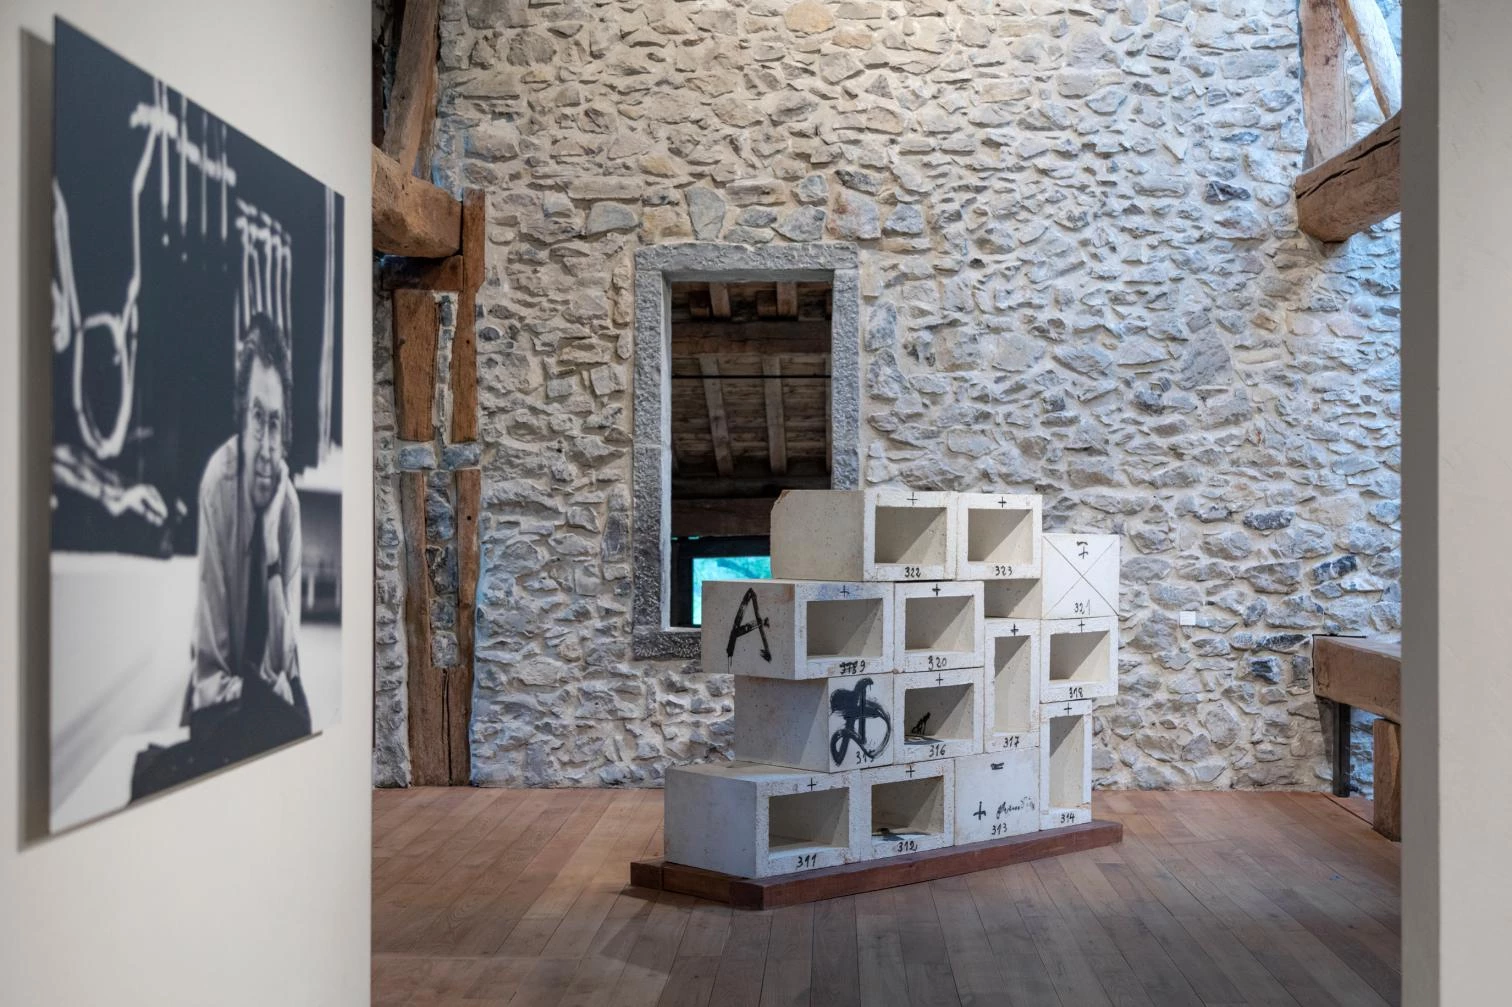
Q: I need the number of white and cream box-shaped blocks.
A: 13